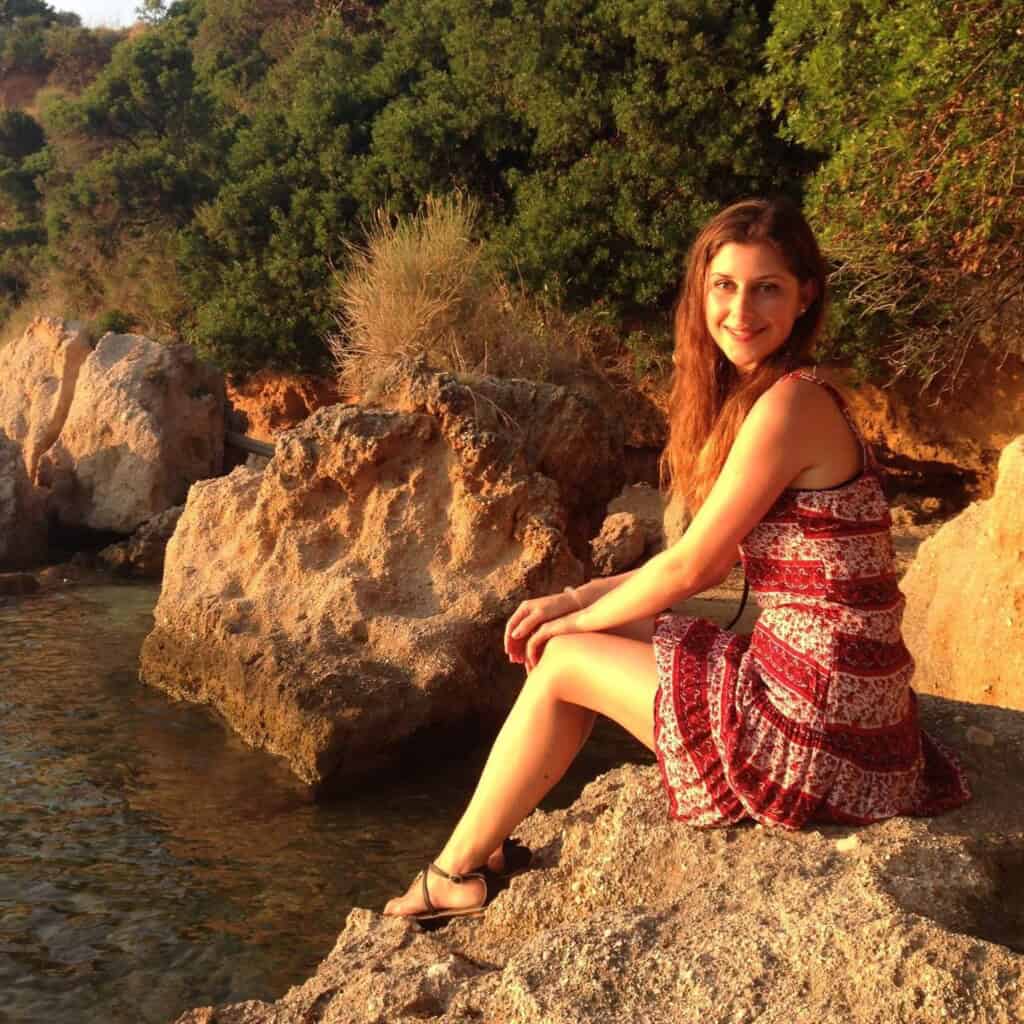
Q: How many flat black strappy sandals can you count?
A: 2